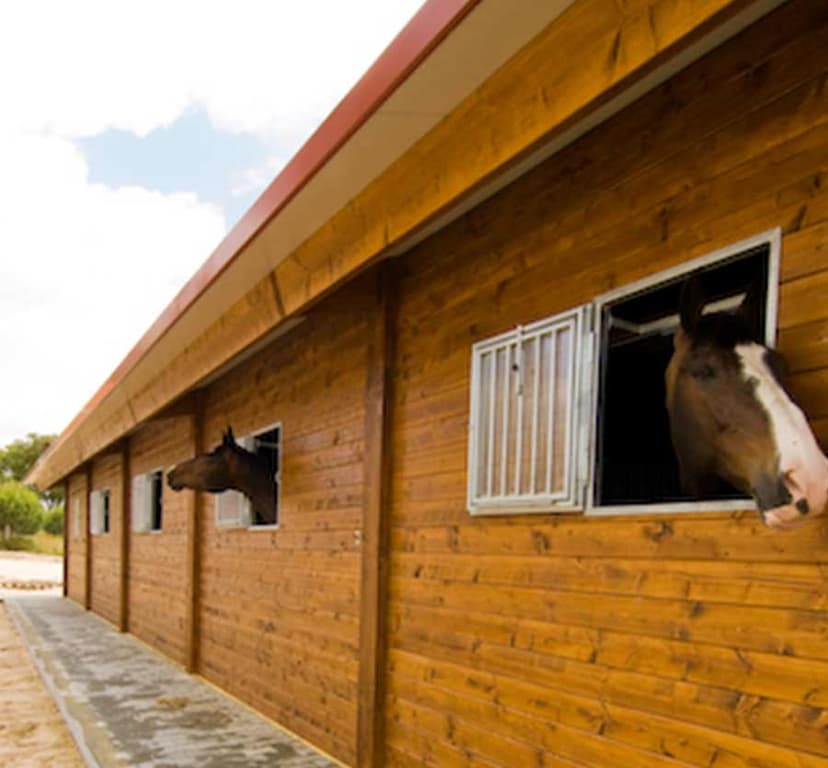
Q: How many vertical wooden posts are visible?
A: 5